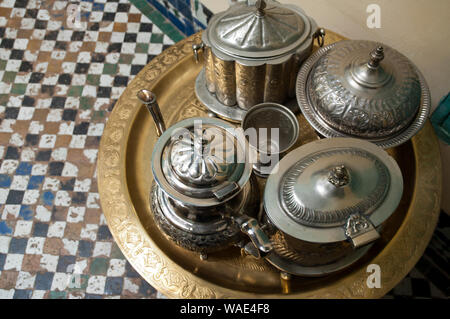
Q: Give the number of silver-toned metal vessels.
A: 5